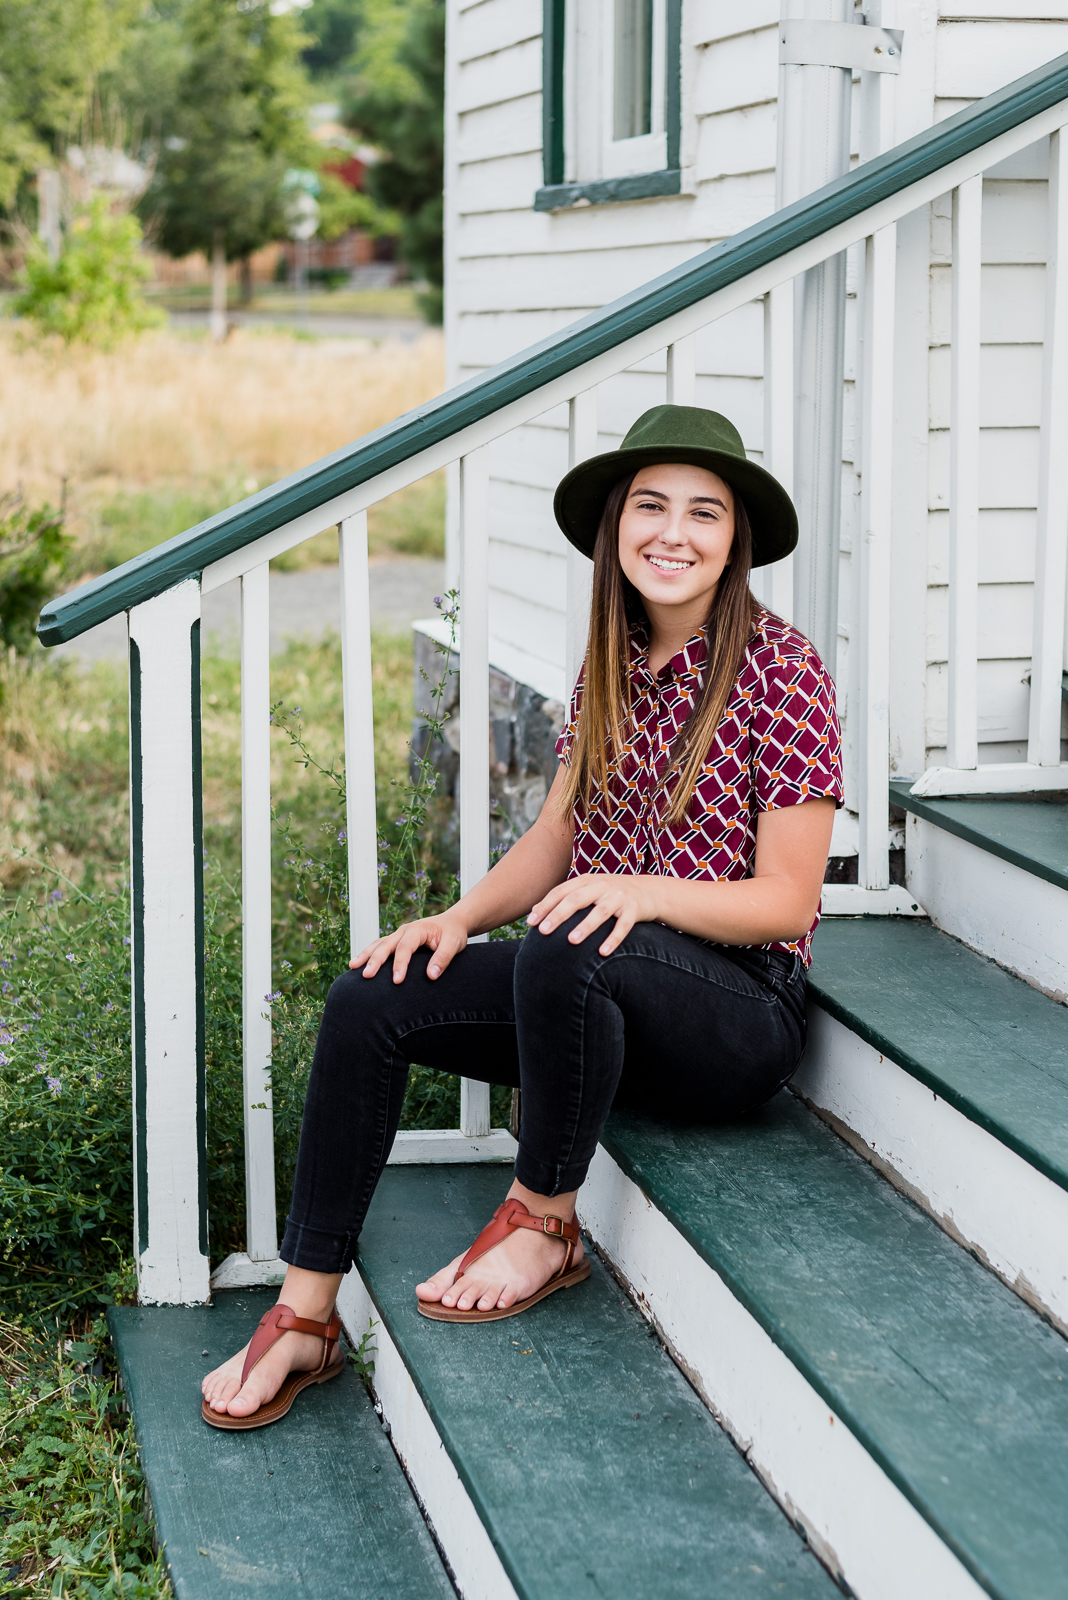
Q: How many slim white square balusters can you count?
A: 9